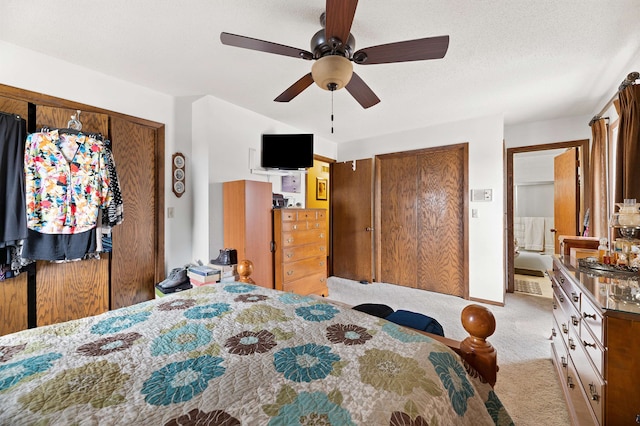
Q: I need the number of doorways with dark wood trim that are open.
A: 2